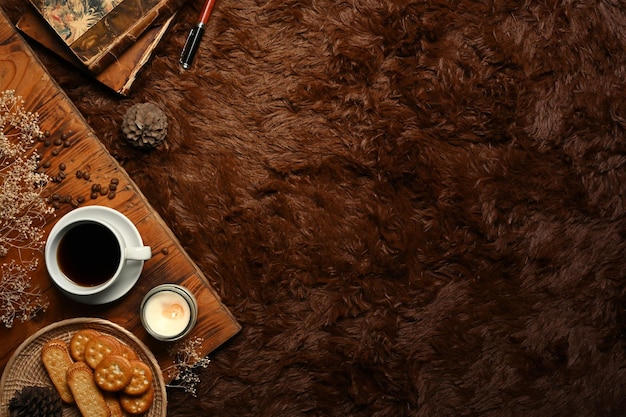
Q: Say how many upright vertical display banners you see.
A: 0